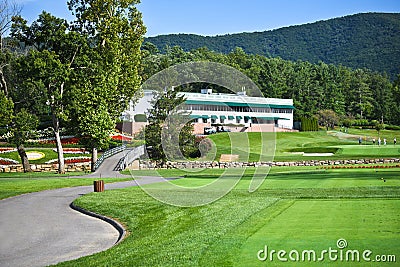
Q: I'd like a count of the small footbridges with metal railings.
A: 1